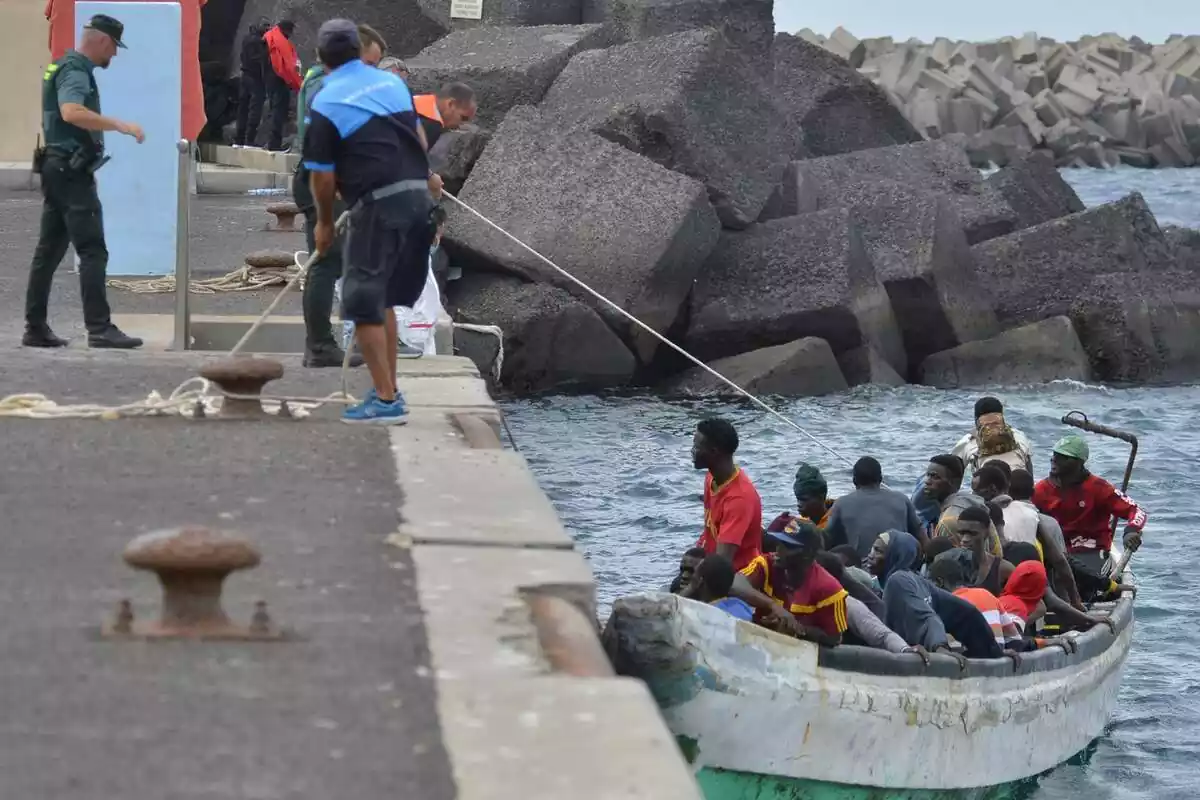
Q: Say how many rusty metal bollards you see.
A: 4